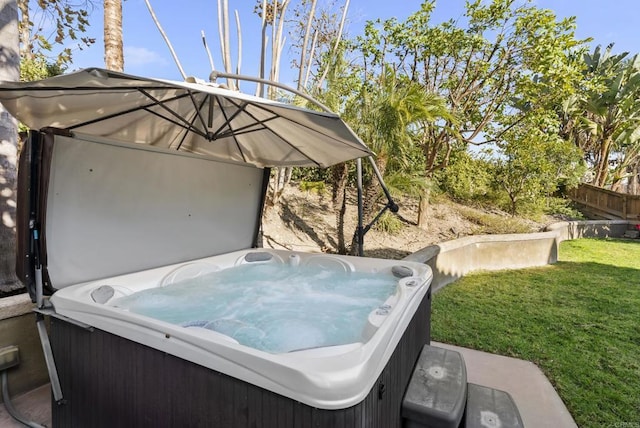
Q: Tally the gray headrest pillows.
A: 3